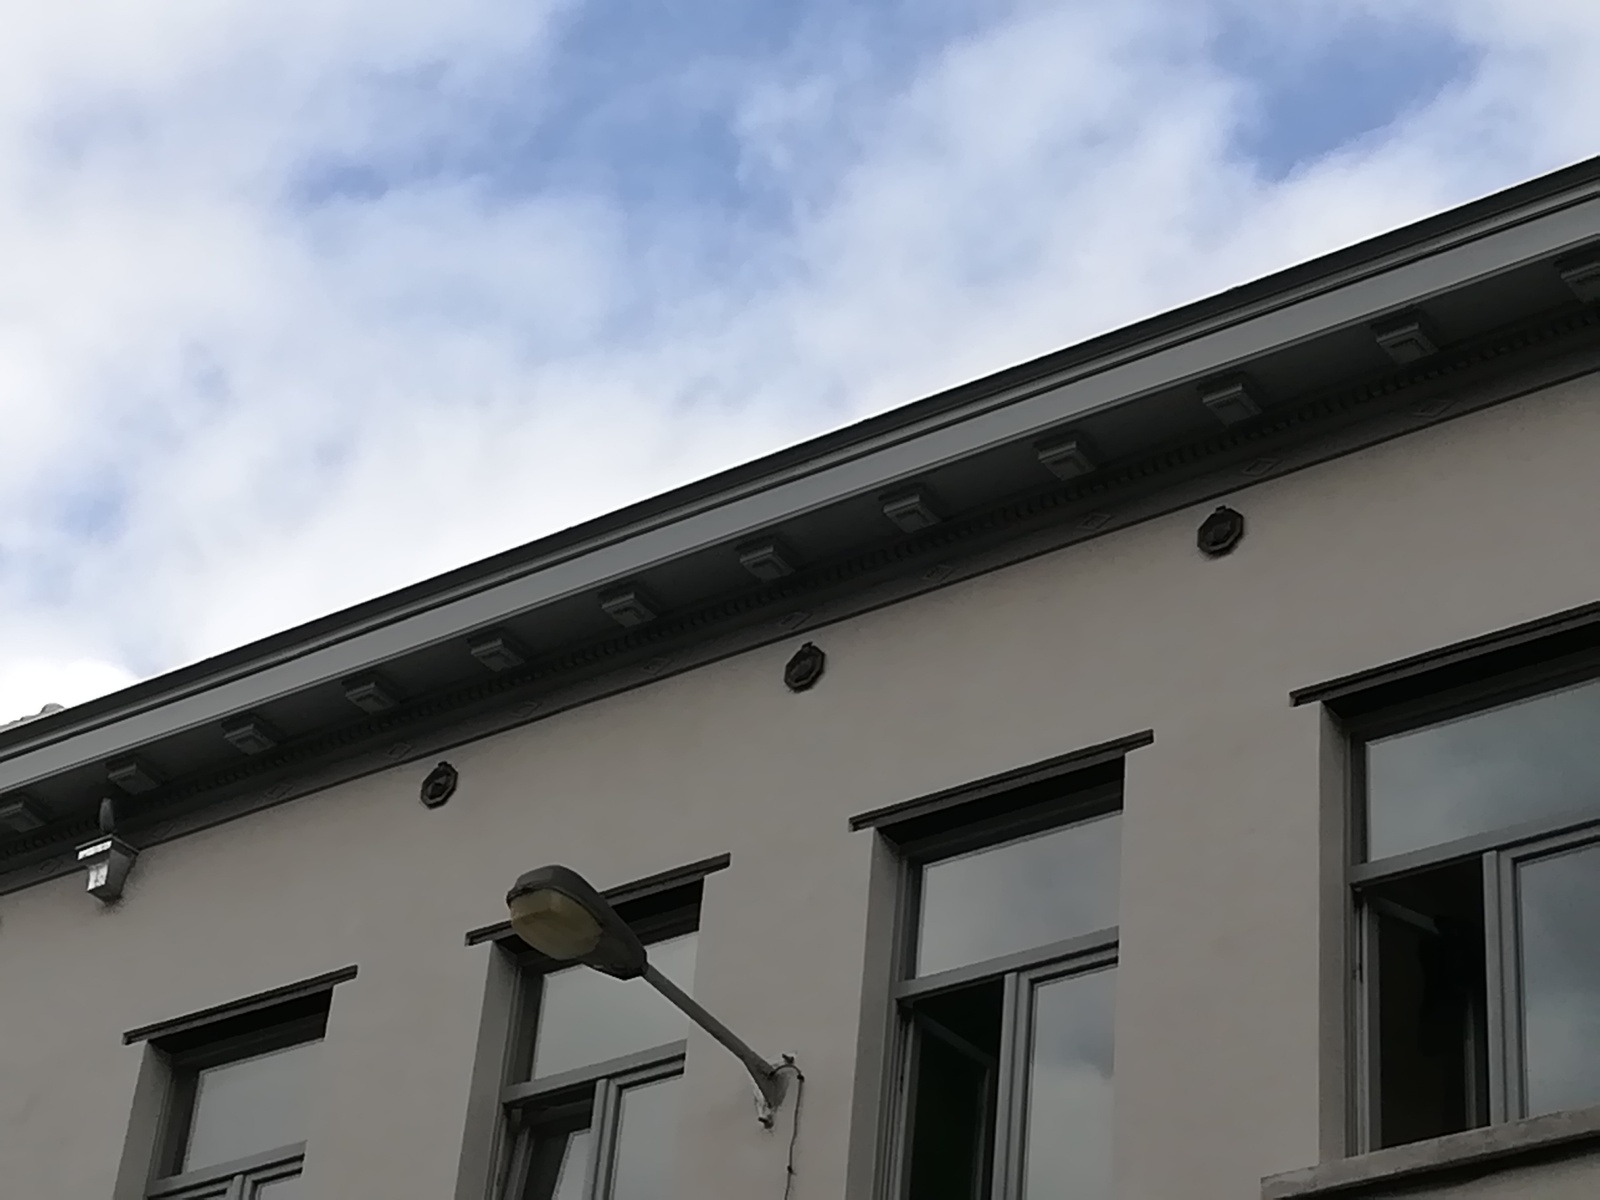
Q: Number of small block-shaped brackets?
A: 12